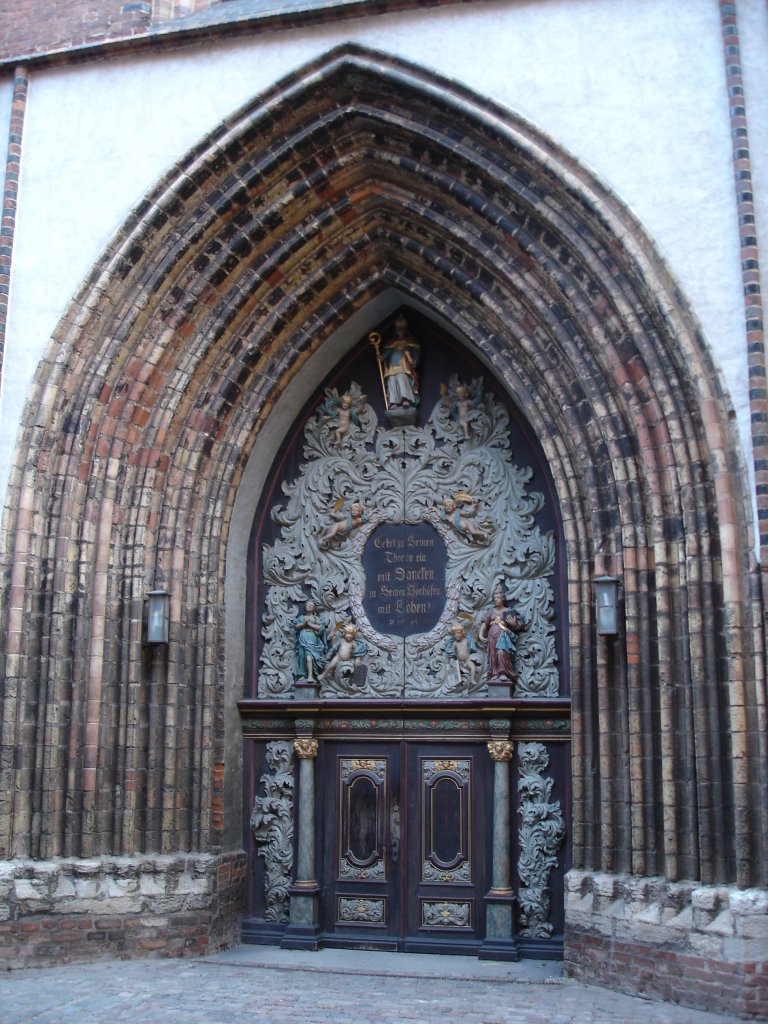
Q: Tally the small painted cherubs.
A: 6